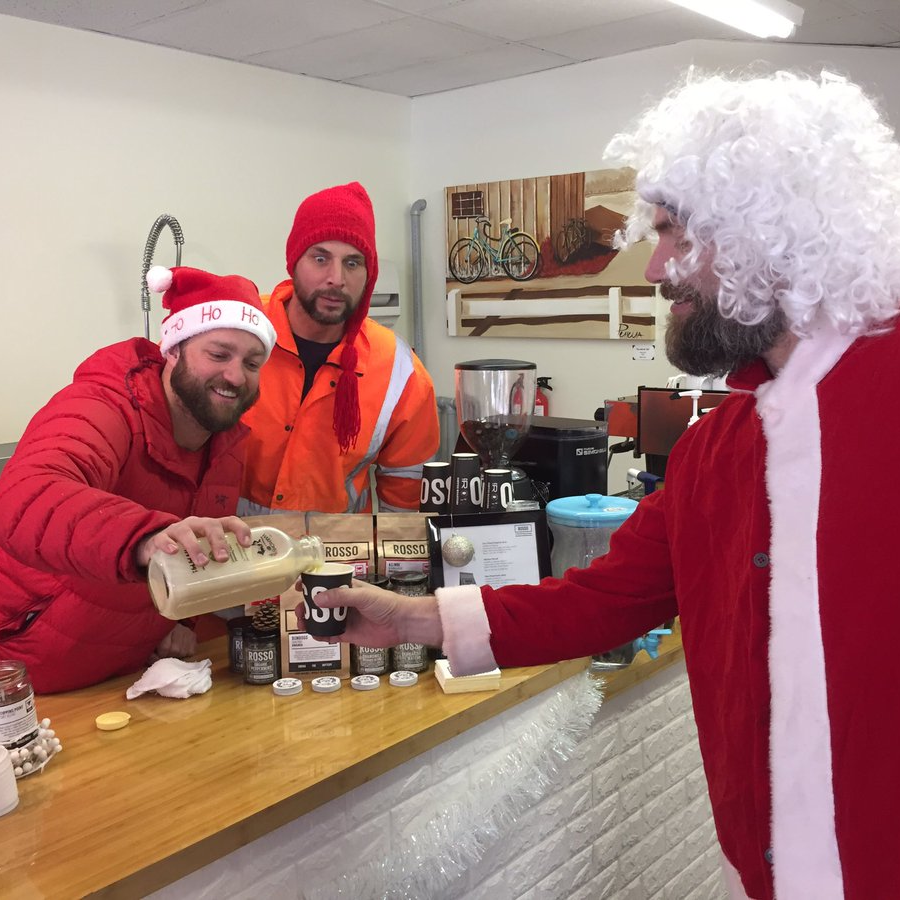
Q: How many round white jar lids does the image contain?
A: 4